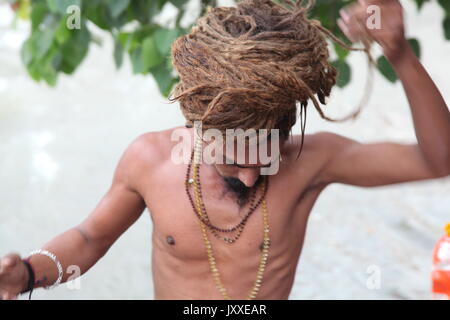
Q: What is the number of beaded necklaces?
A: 3